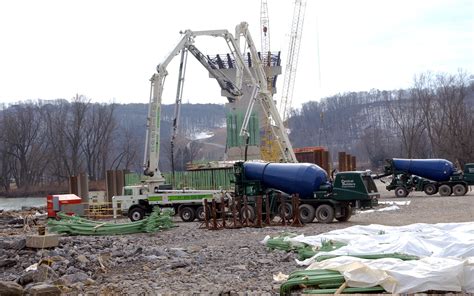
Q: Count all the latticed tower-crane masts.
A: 2